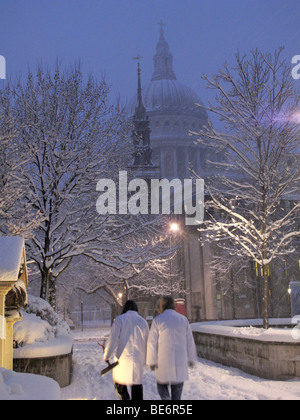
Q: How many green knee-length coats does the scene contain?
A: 0